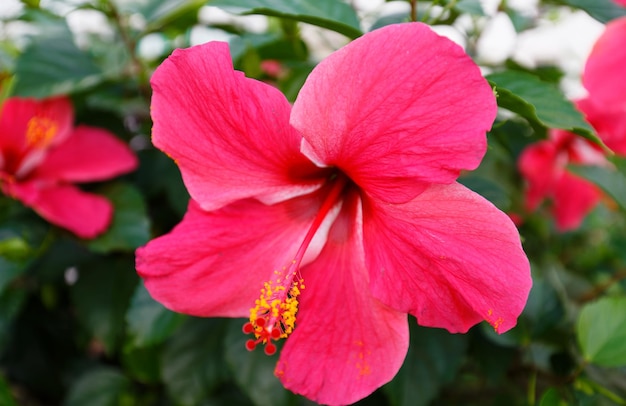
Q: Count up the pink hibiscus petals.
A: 5